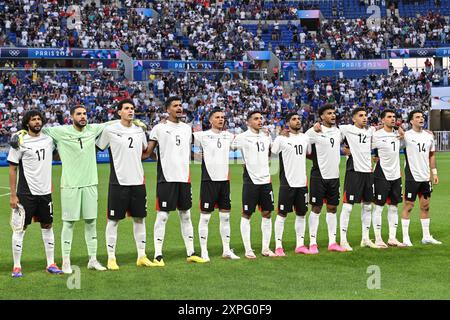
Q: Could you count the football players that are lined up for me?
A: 11